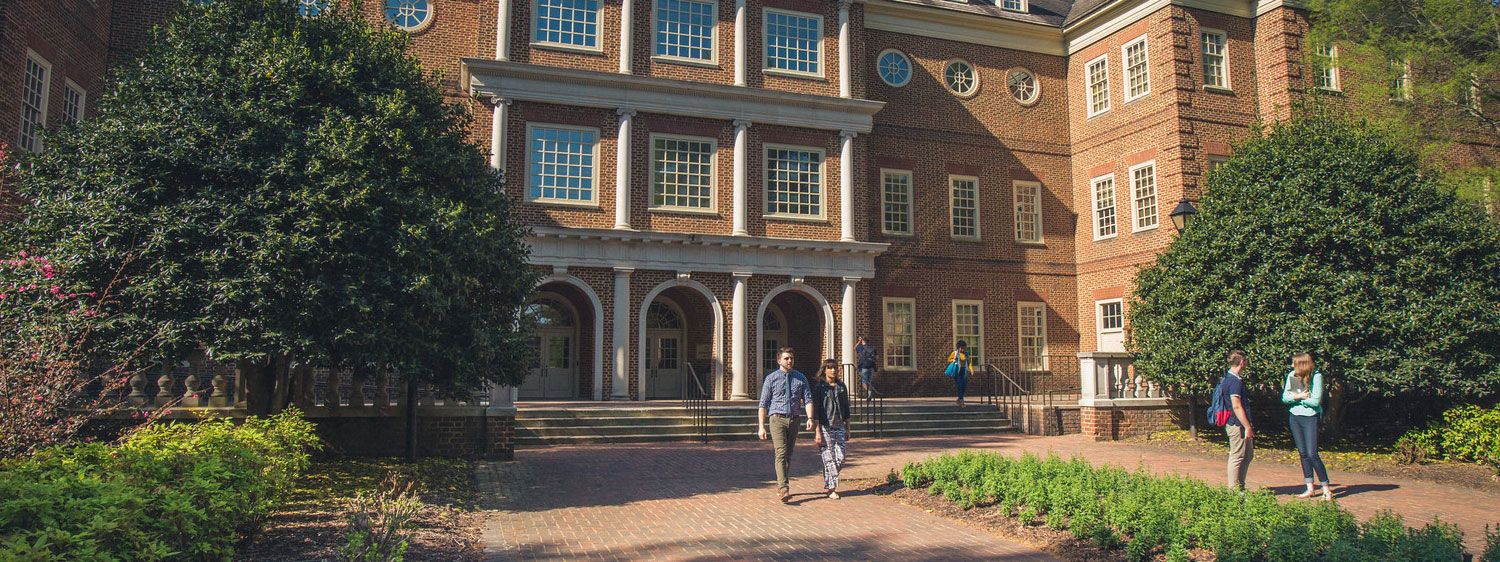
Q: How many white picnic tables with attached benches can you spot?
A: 0